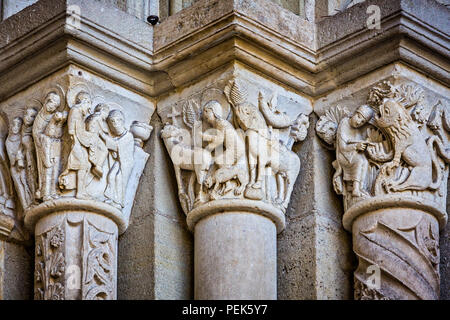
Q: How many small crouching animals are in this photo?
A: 1